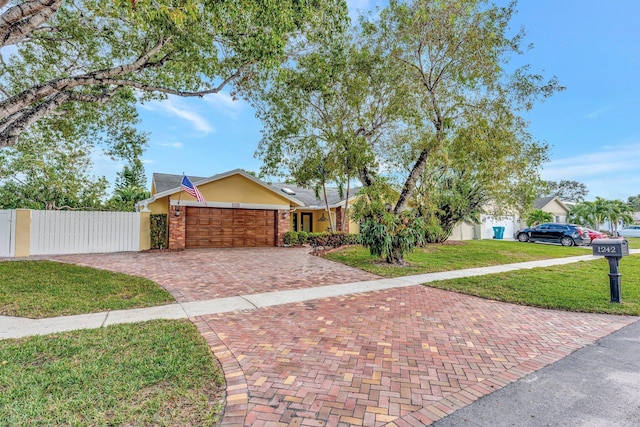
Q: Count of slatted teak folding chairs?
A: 0